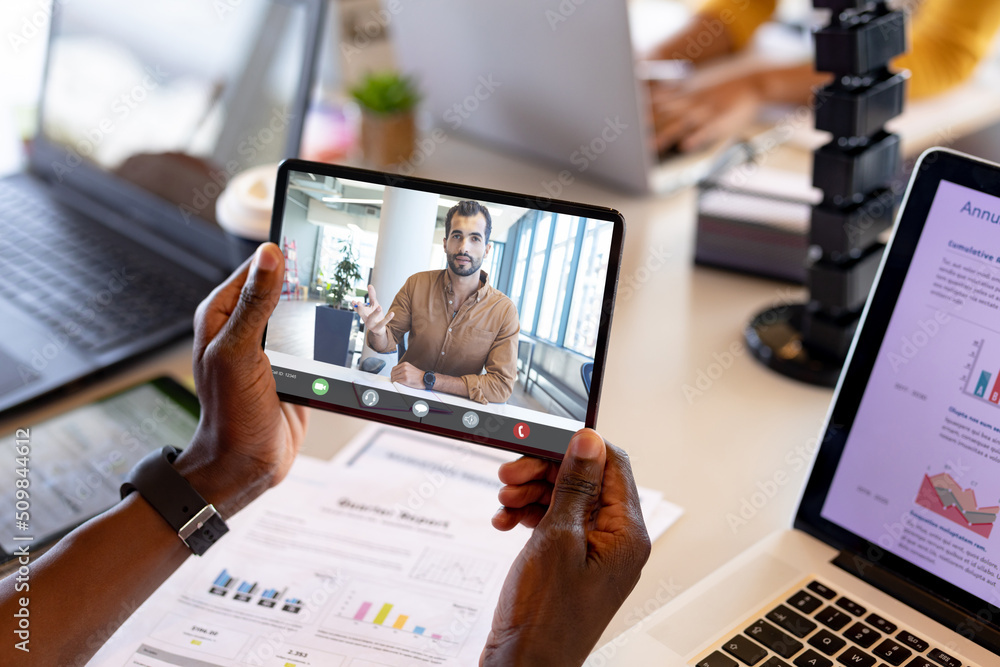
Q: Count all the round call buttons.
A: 5